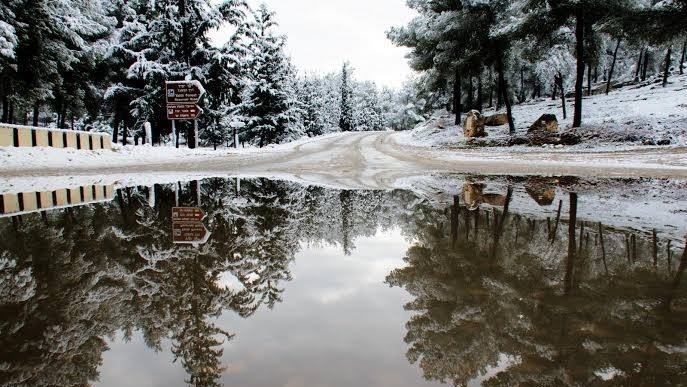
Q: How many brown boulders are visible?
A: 3